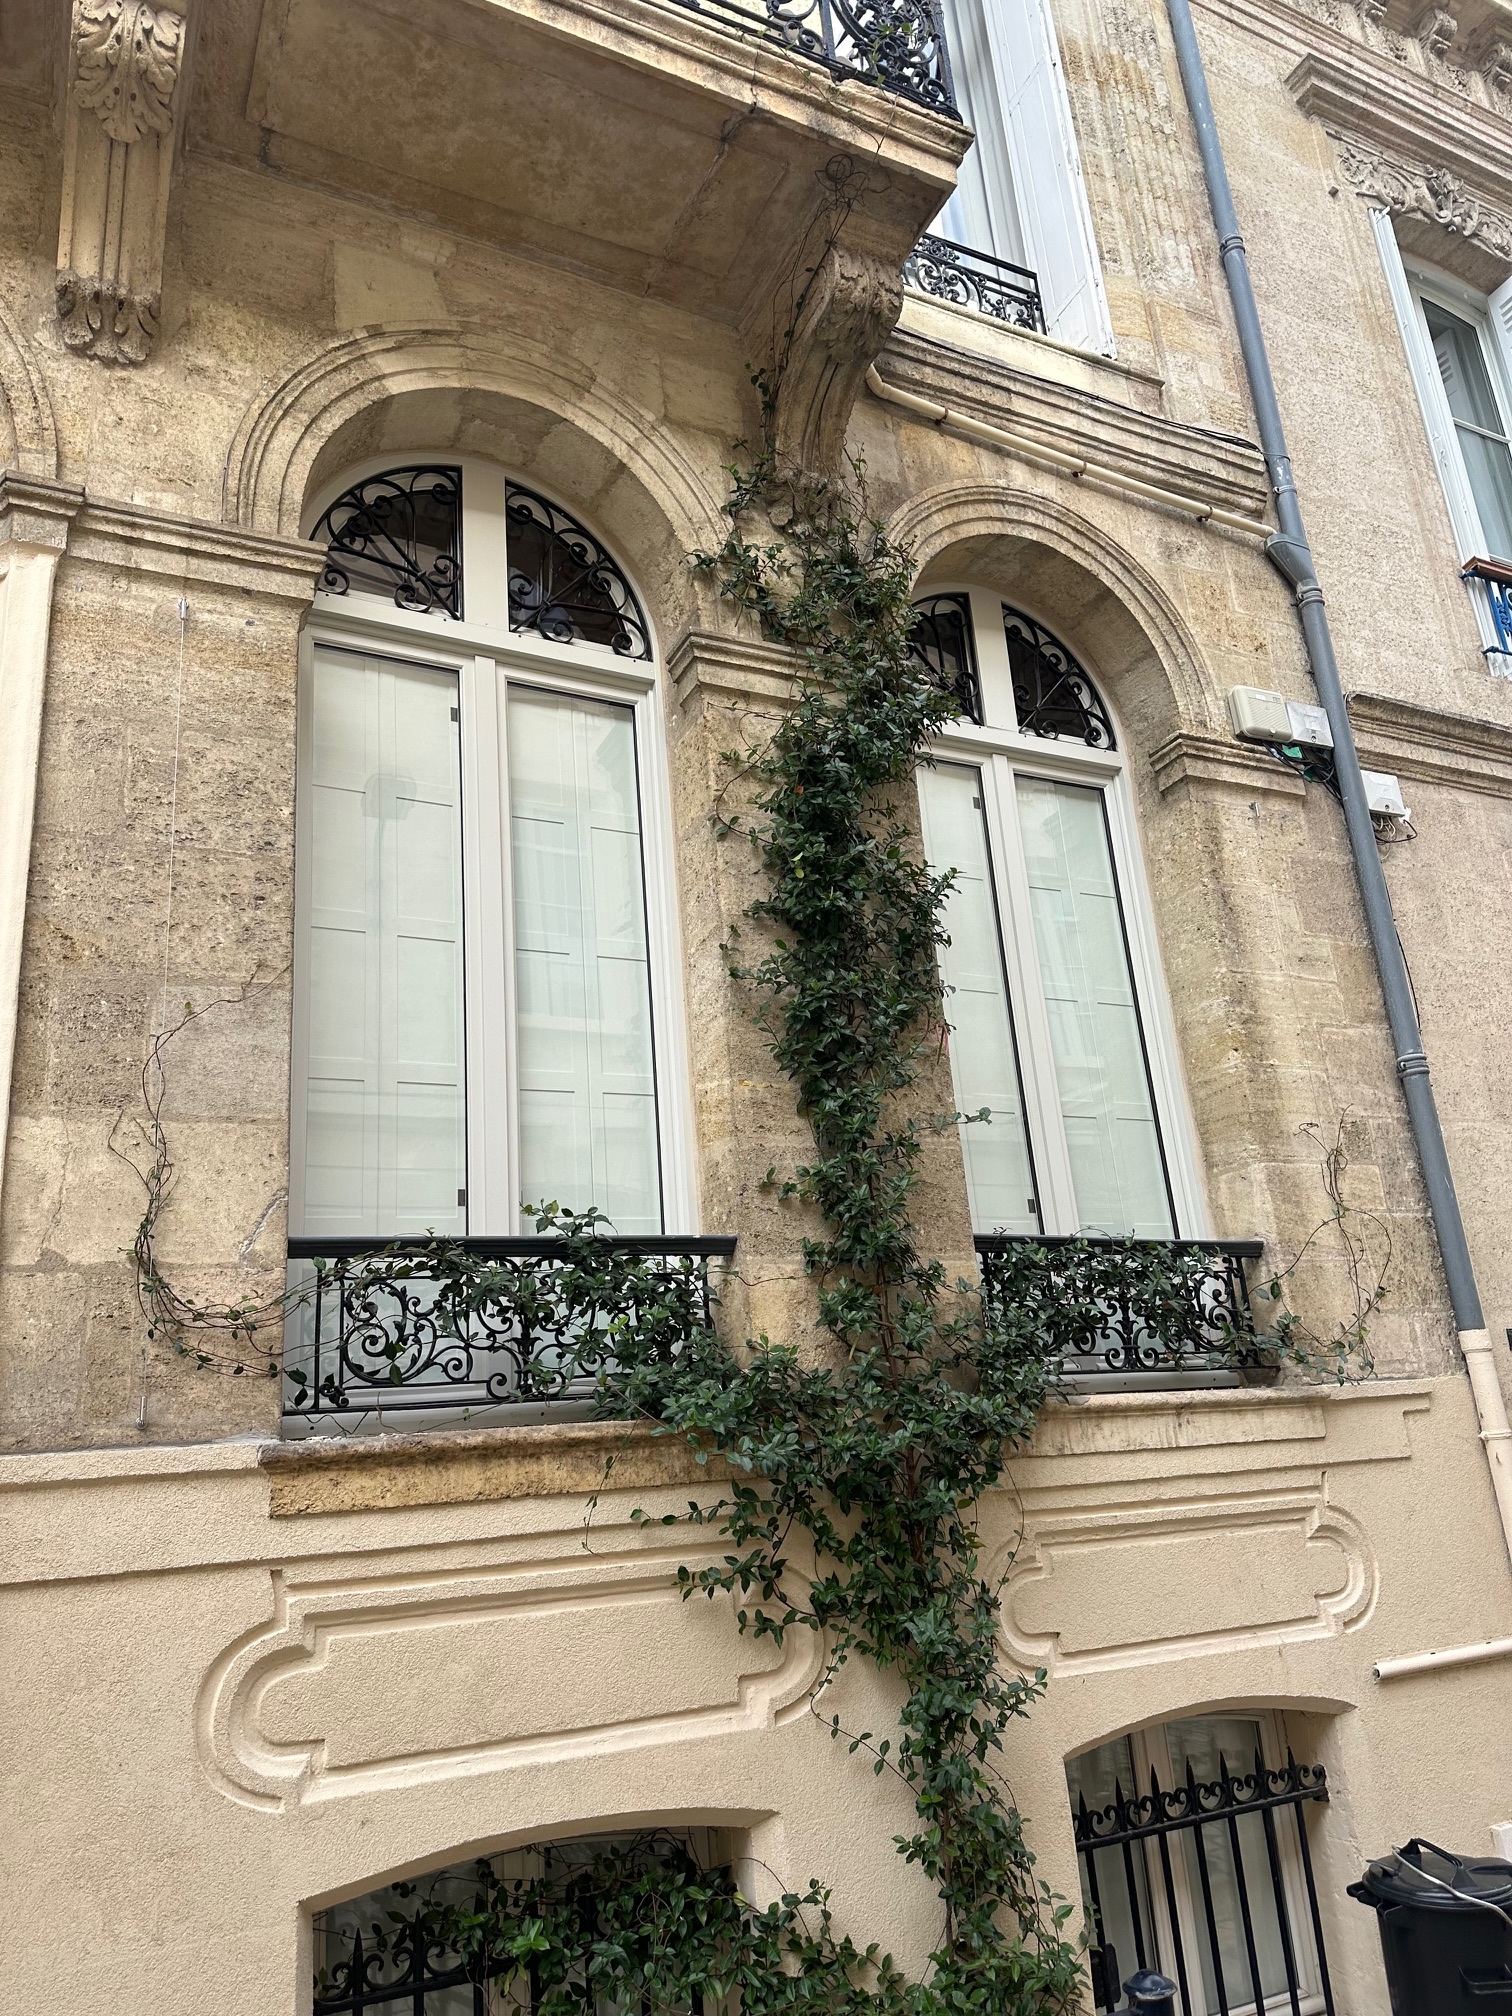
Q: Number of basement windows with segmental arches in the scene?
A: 2